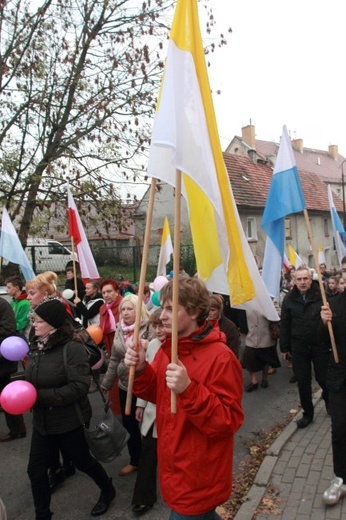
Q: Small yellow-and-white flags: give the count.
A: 3